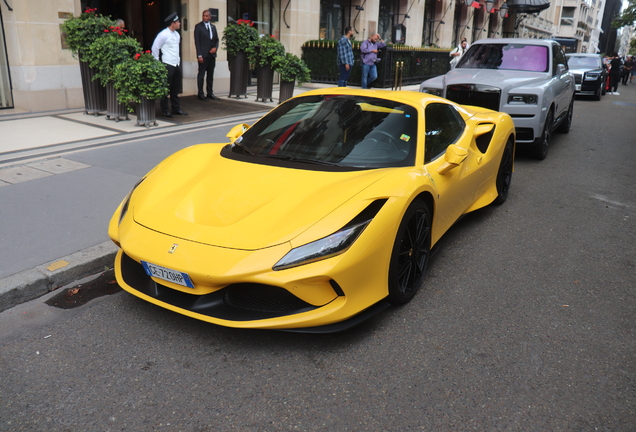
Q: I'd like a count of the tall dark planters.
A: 6